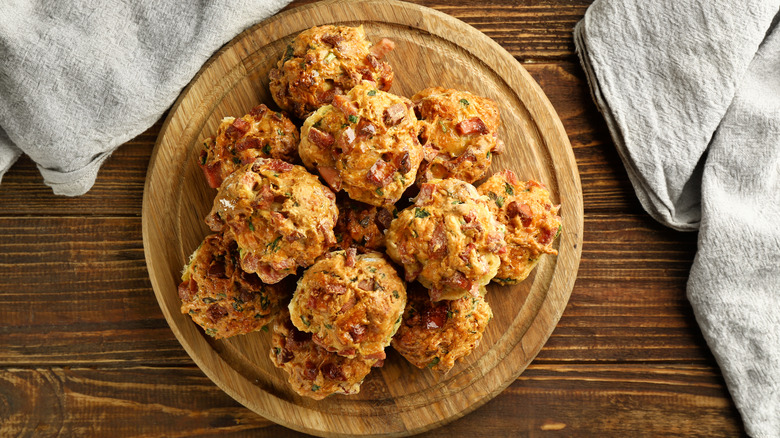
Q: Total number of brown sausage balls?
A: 12